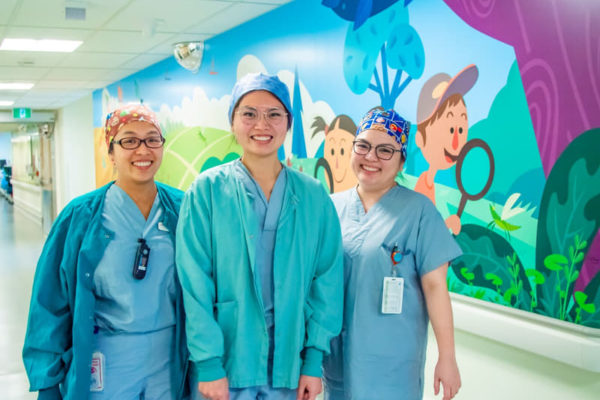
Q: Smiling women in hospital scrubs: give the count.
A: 3